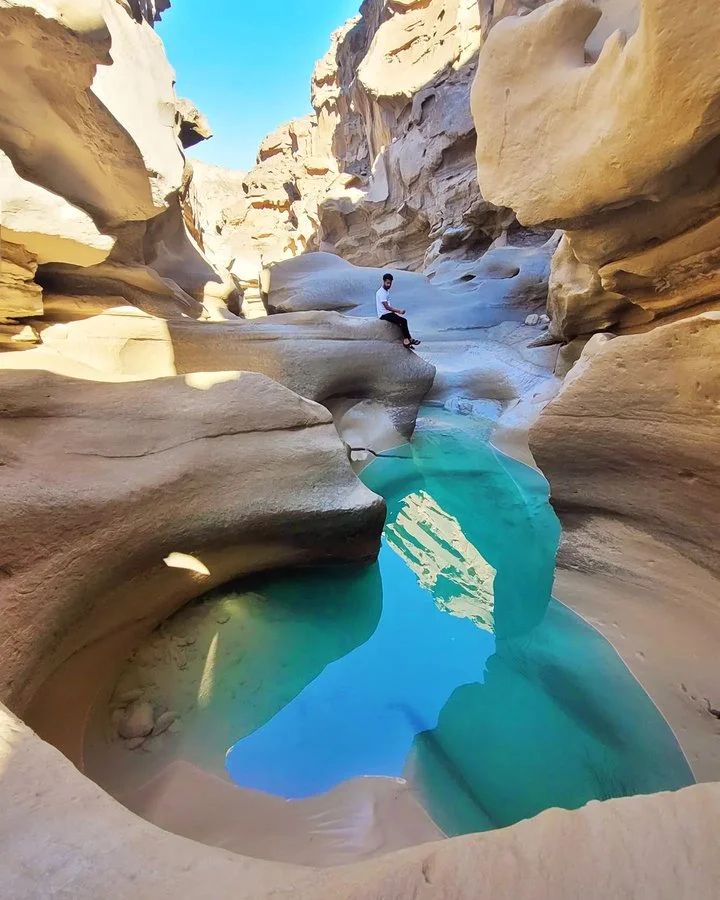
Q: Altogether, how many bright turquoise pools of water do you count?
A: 1